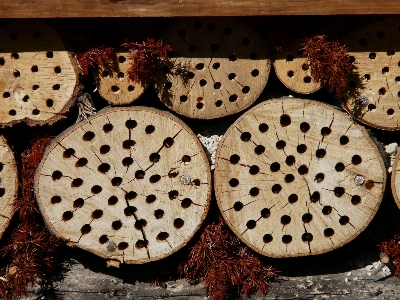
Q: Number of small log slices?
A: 2